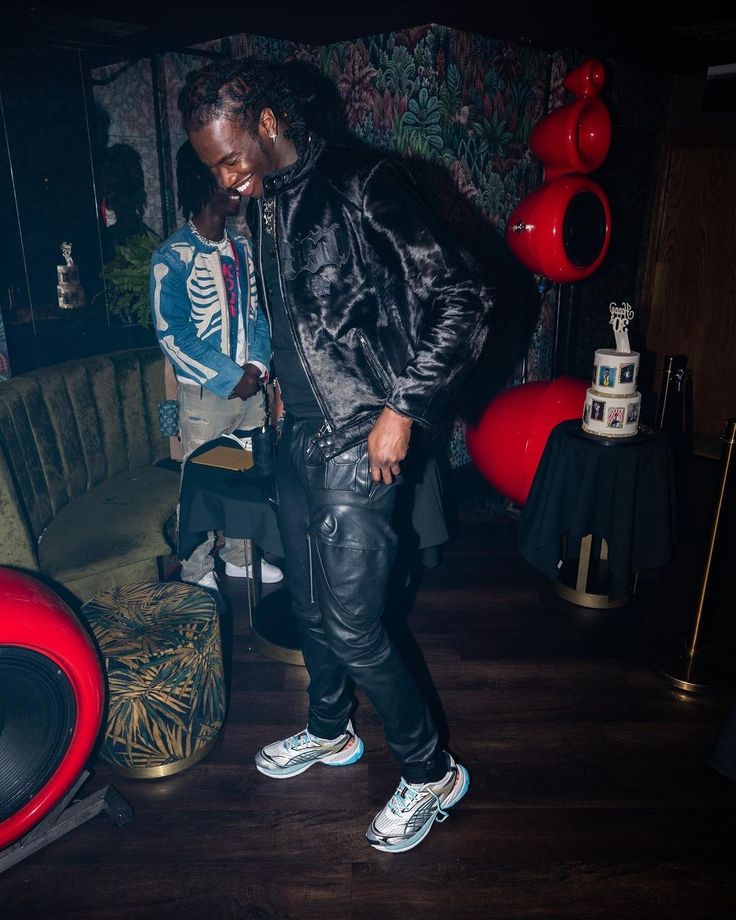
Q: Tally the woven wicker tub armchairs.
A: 0